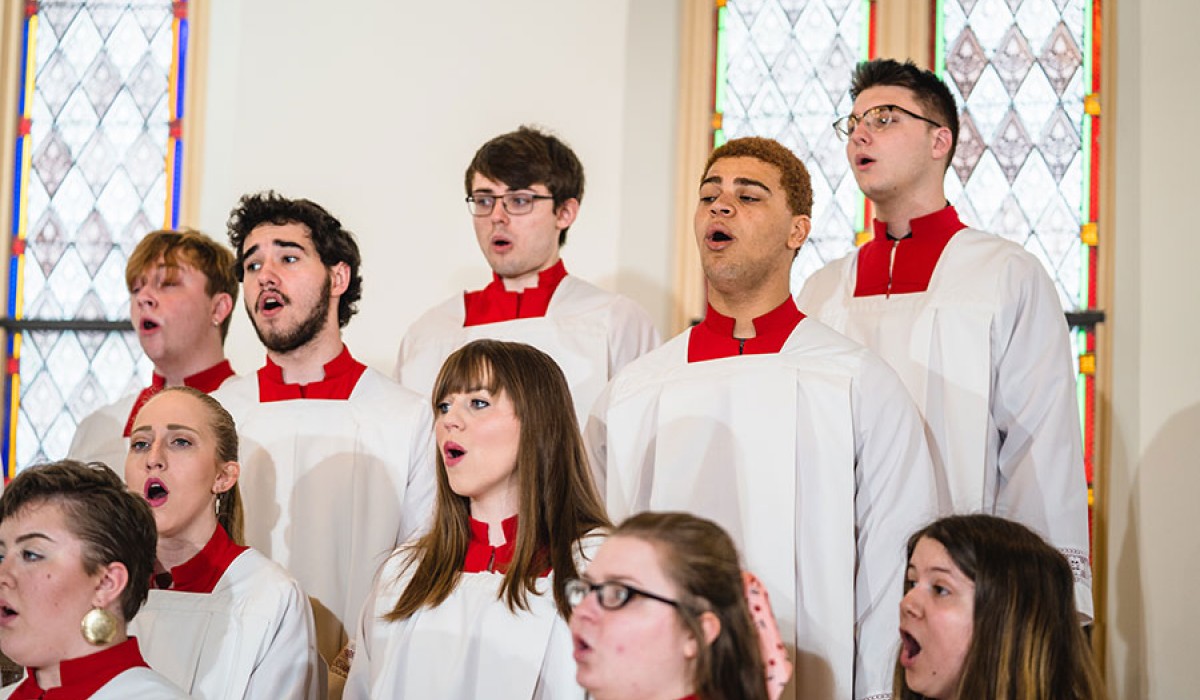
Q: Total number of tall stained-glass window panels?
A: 3